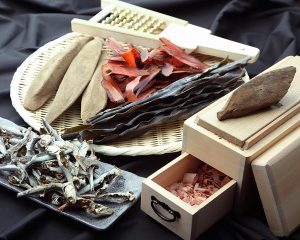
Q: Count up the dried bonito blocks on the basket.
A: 3